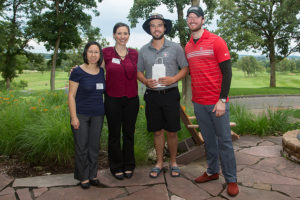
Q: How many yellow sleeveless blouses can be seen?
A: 0